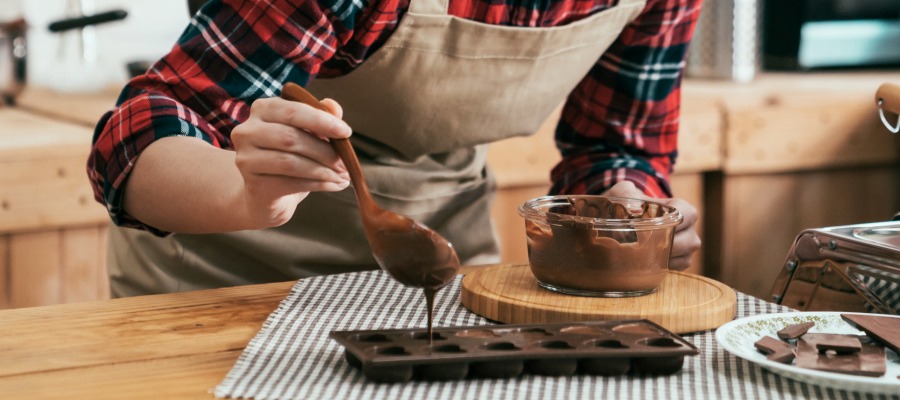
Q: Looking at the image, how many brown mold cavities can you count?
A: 12